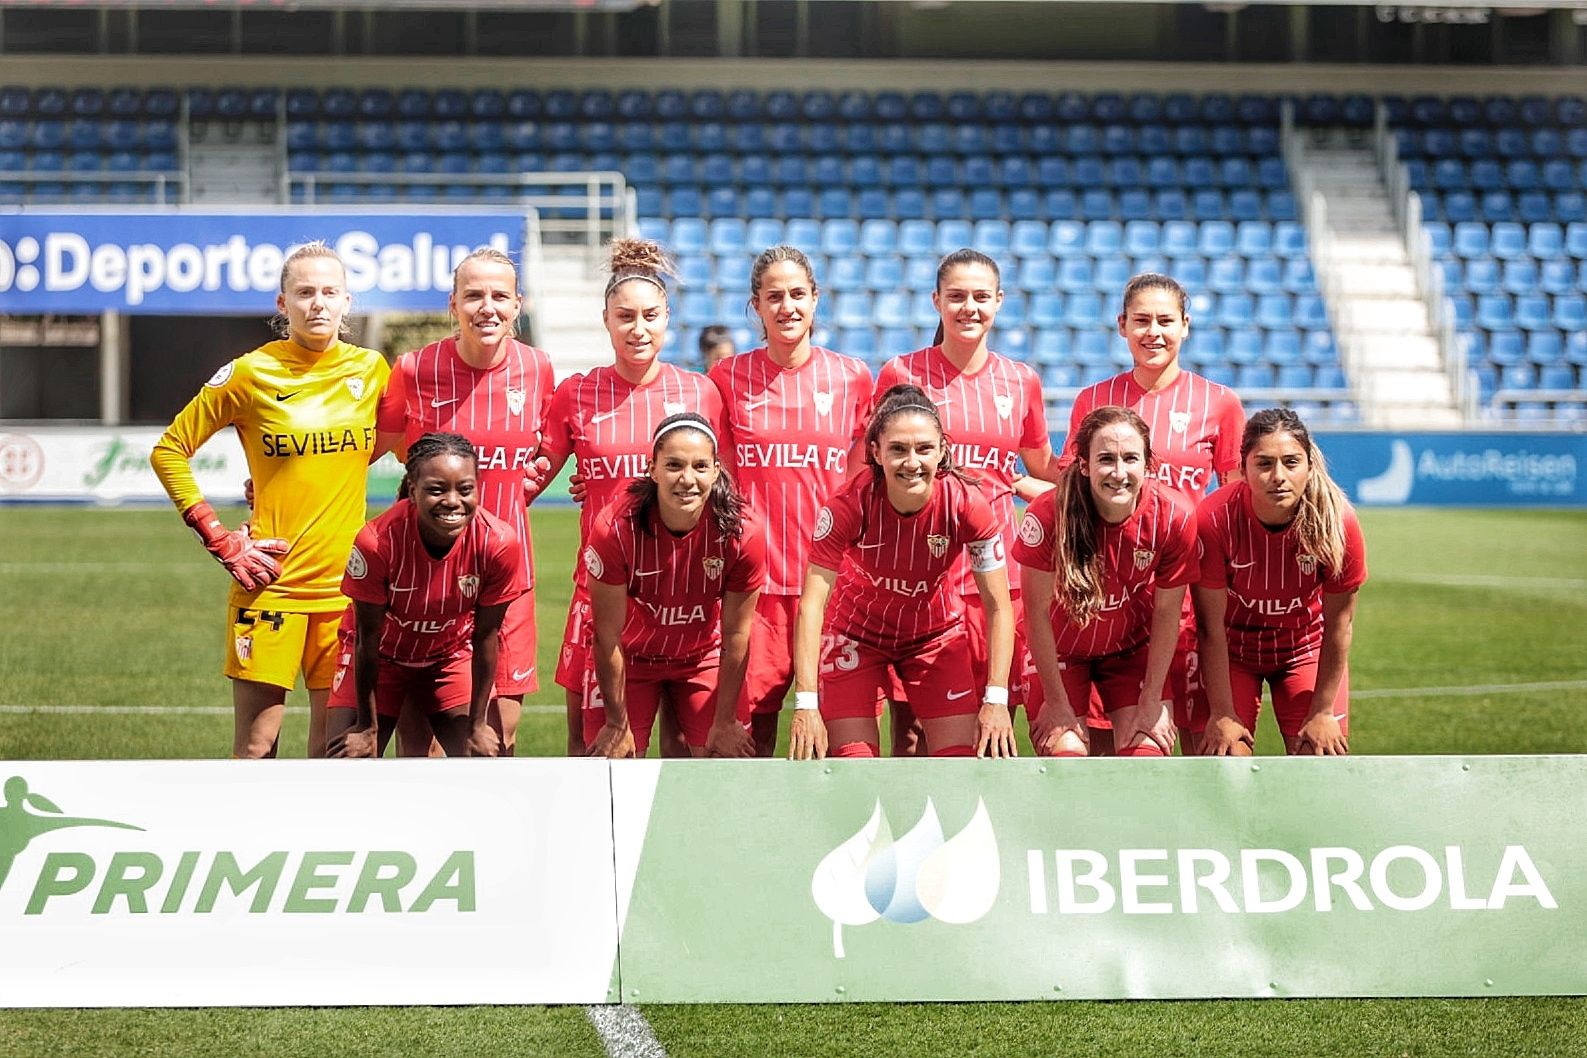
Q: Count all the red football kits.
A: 10